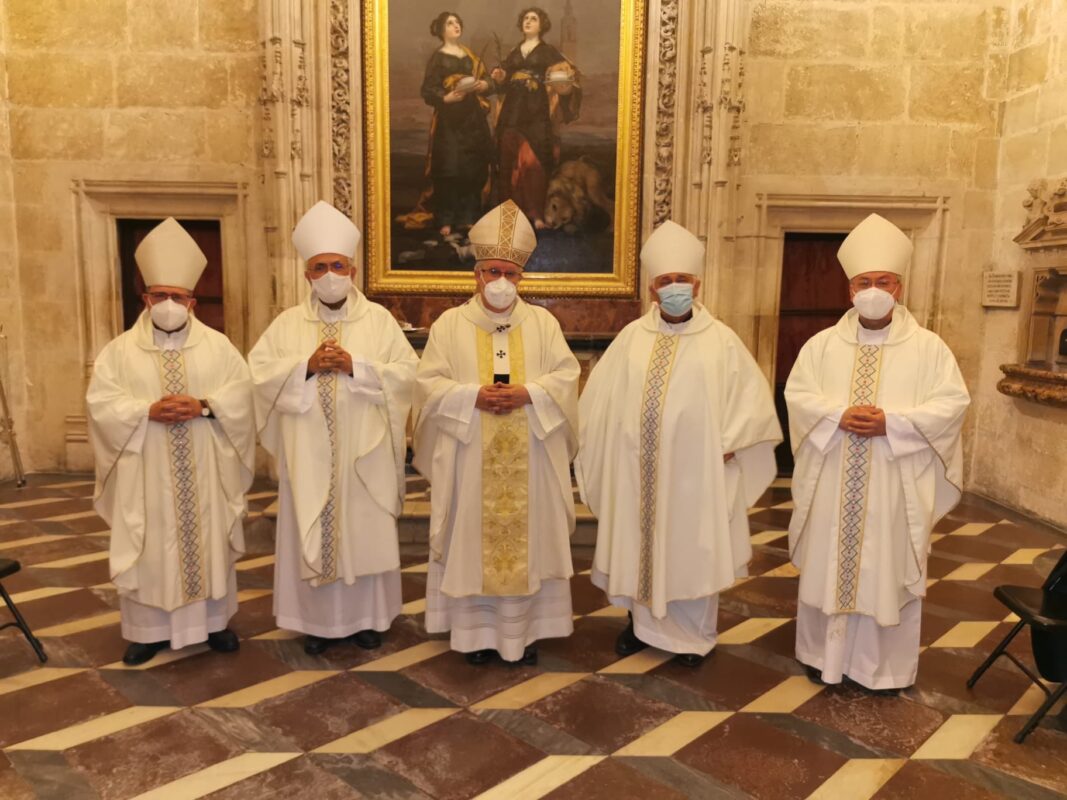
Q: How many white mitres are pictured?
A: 4